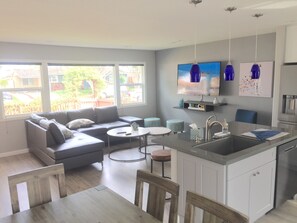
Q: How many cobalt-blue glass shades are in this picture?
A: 3